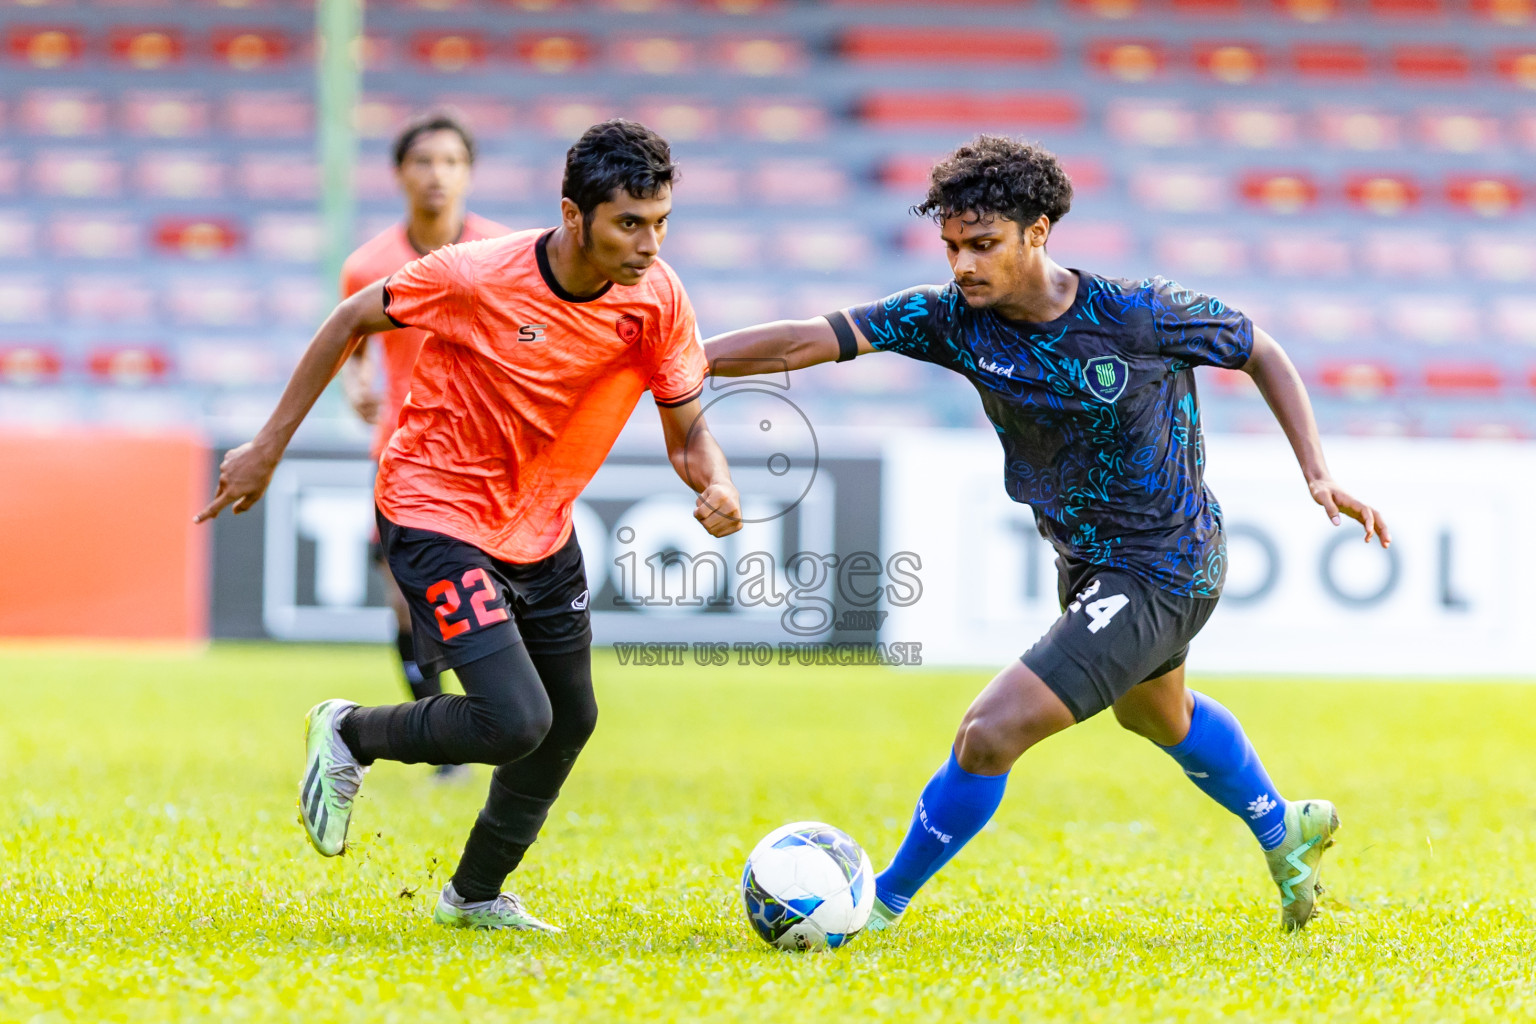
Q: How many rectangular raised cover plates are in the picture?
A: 0